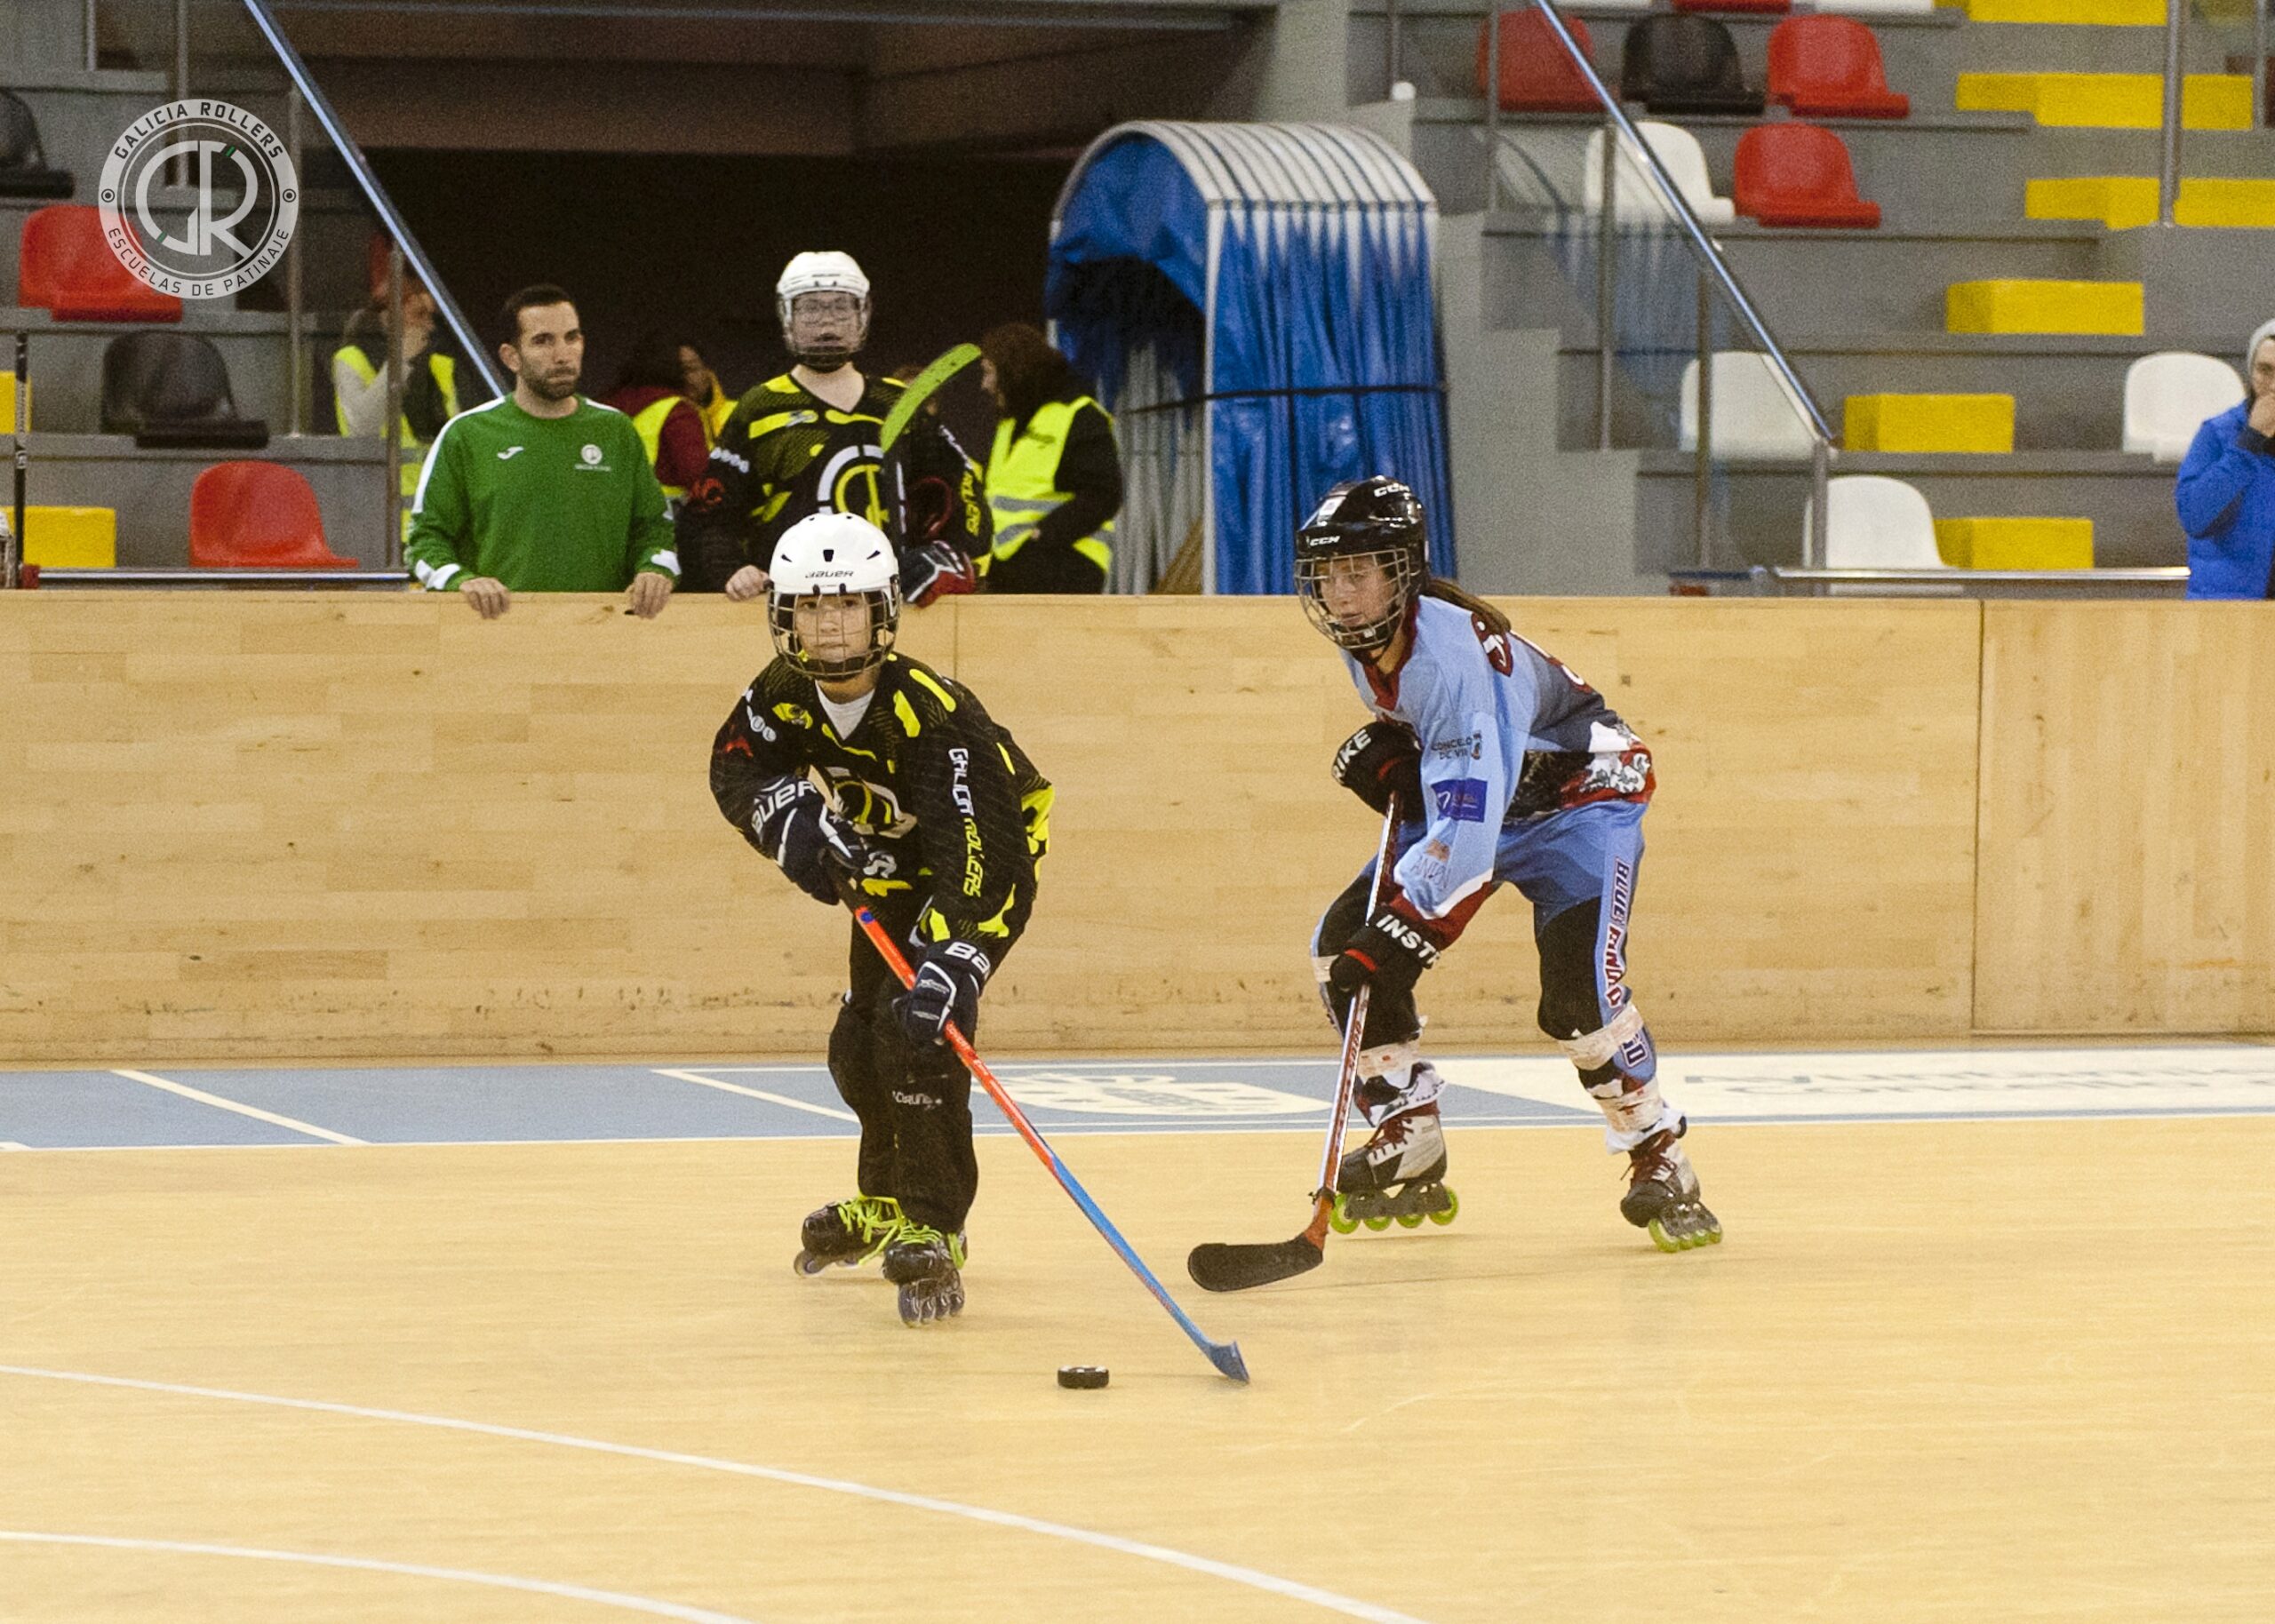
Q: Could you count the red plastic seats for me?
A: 6